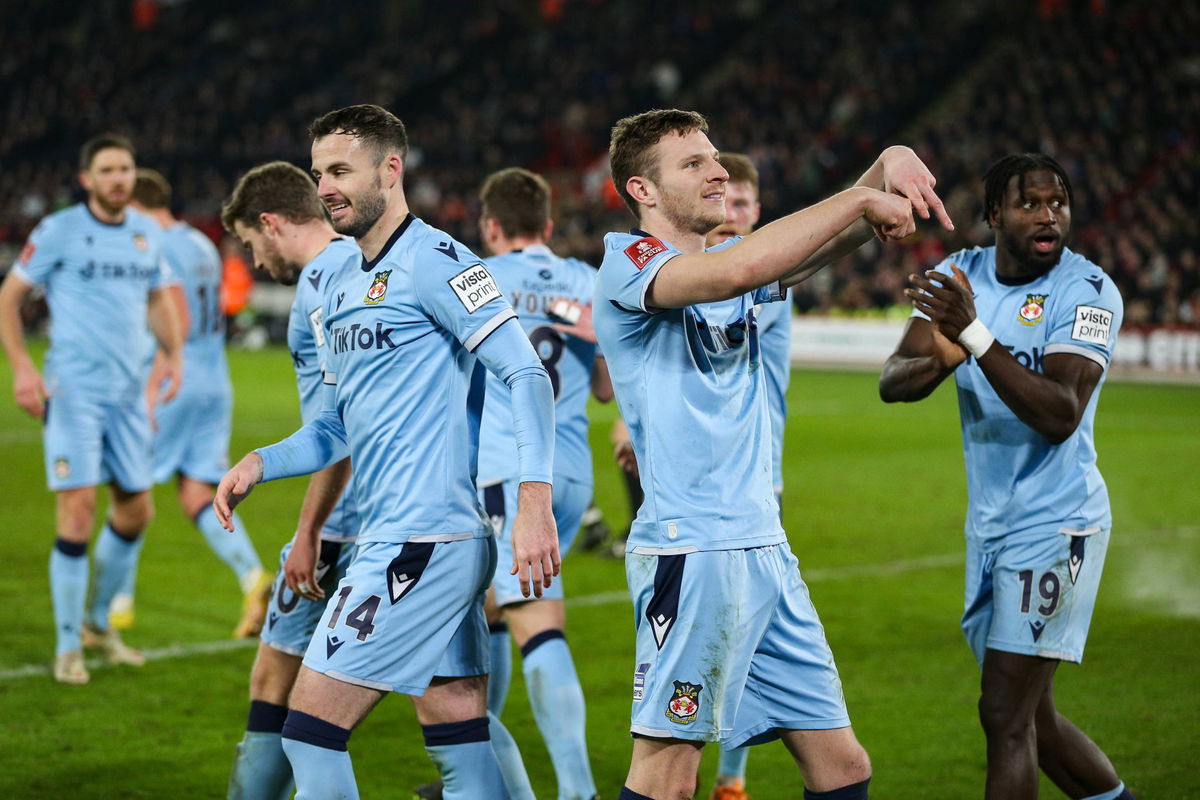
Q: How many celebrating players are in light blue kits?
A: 8